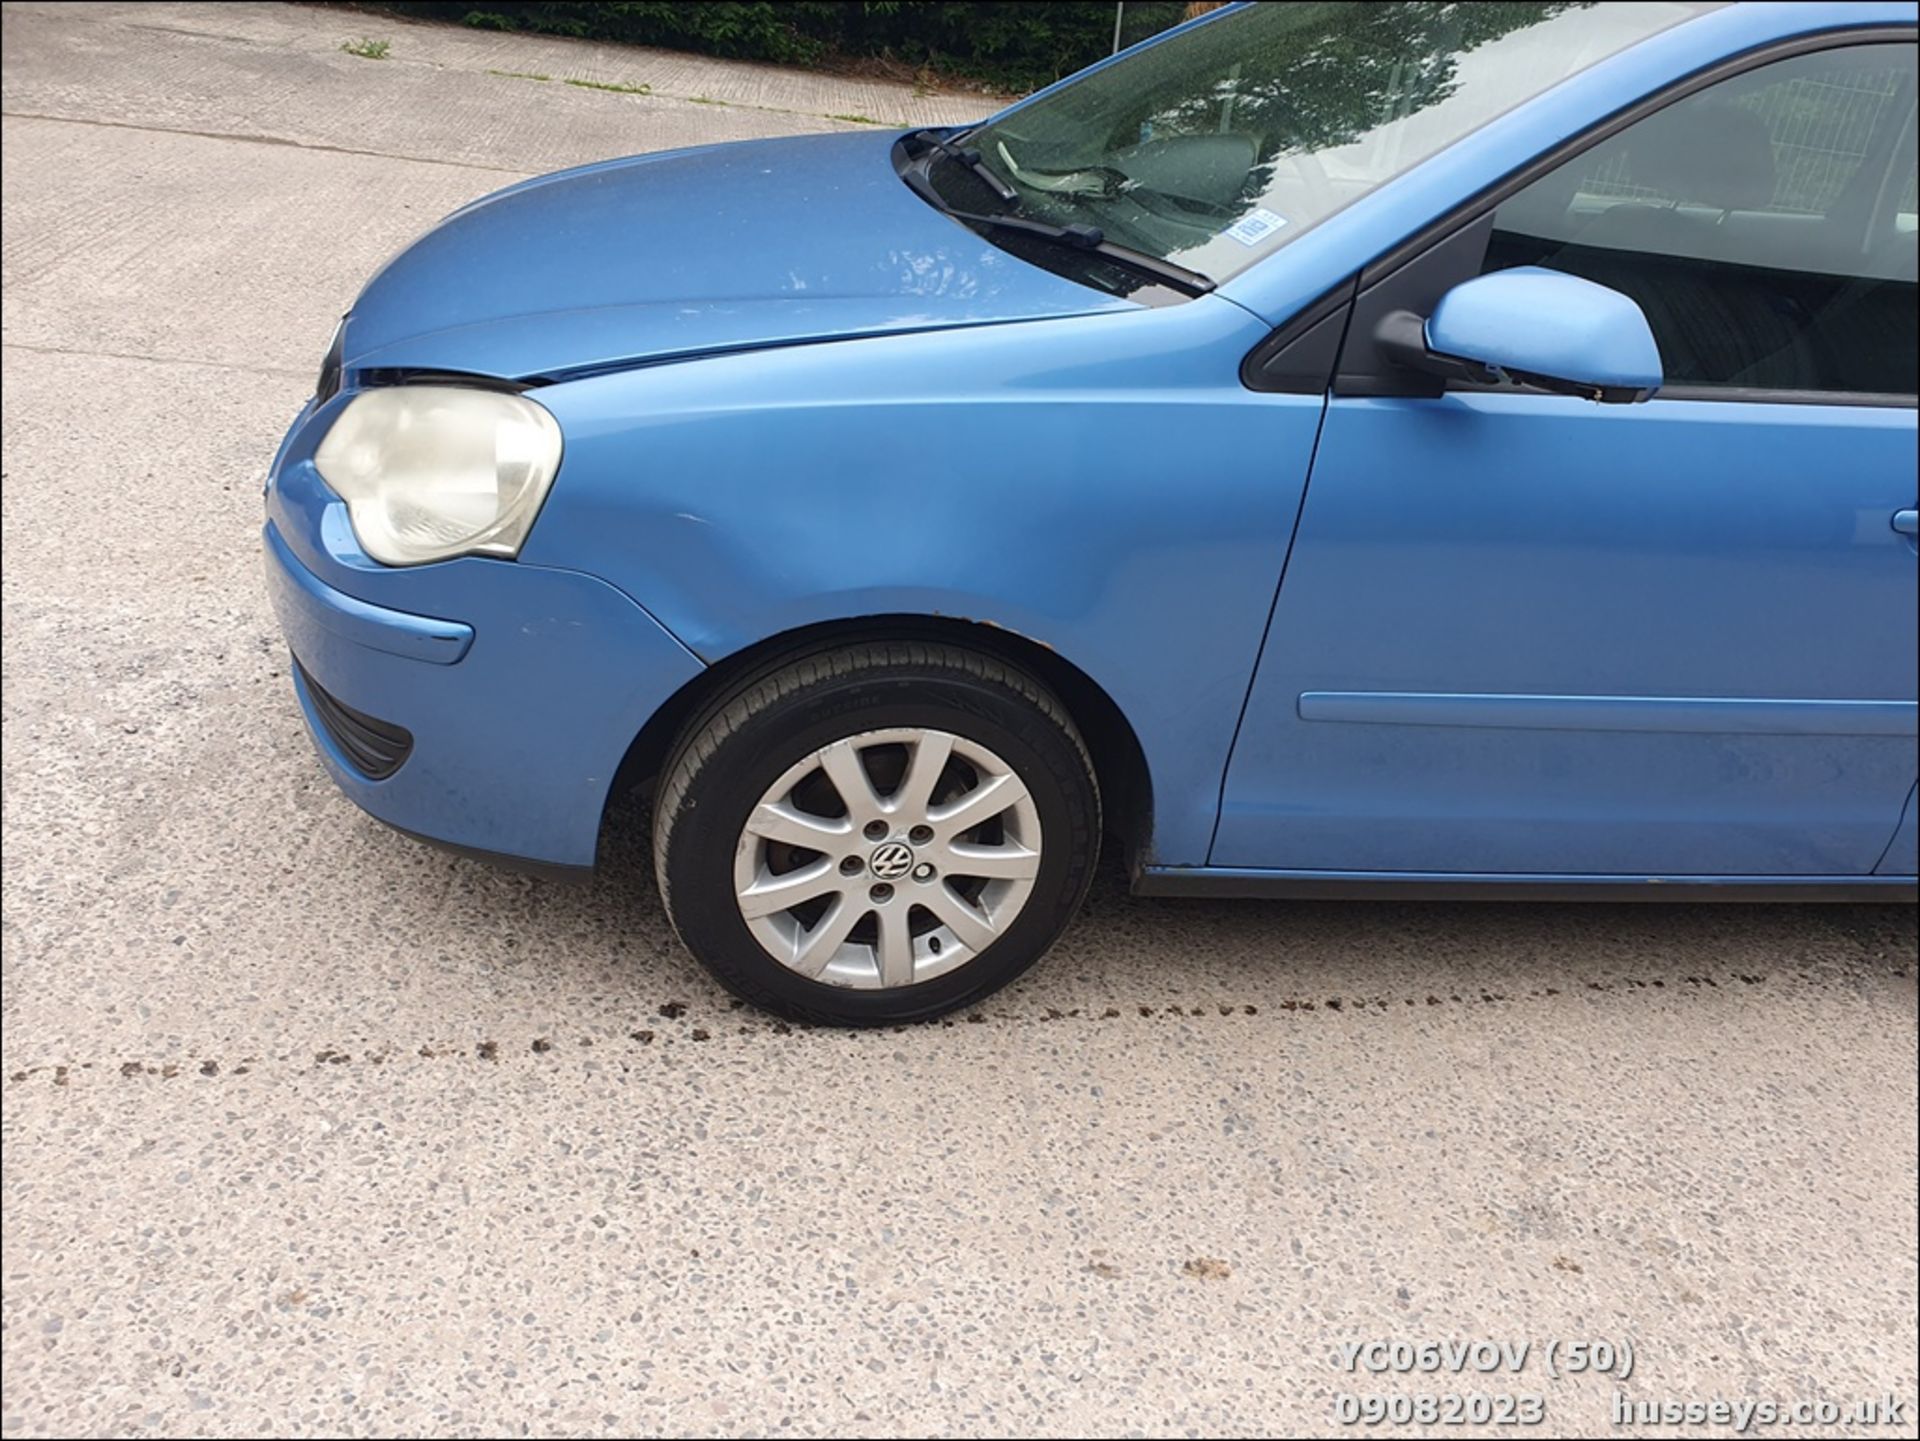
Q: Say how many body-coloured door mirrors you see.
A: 1